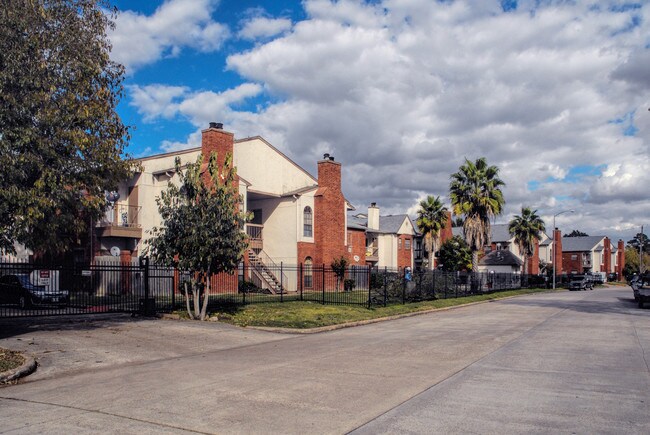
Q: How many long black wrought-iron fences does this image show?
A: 1